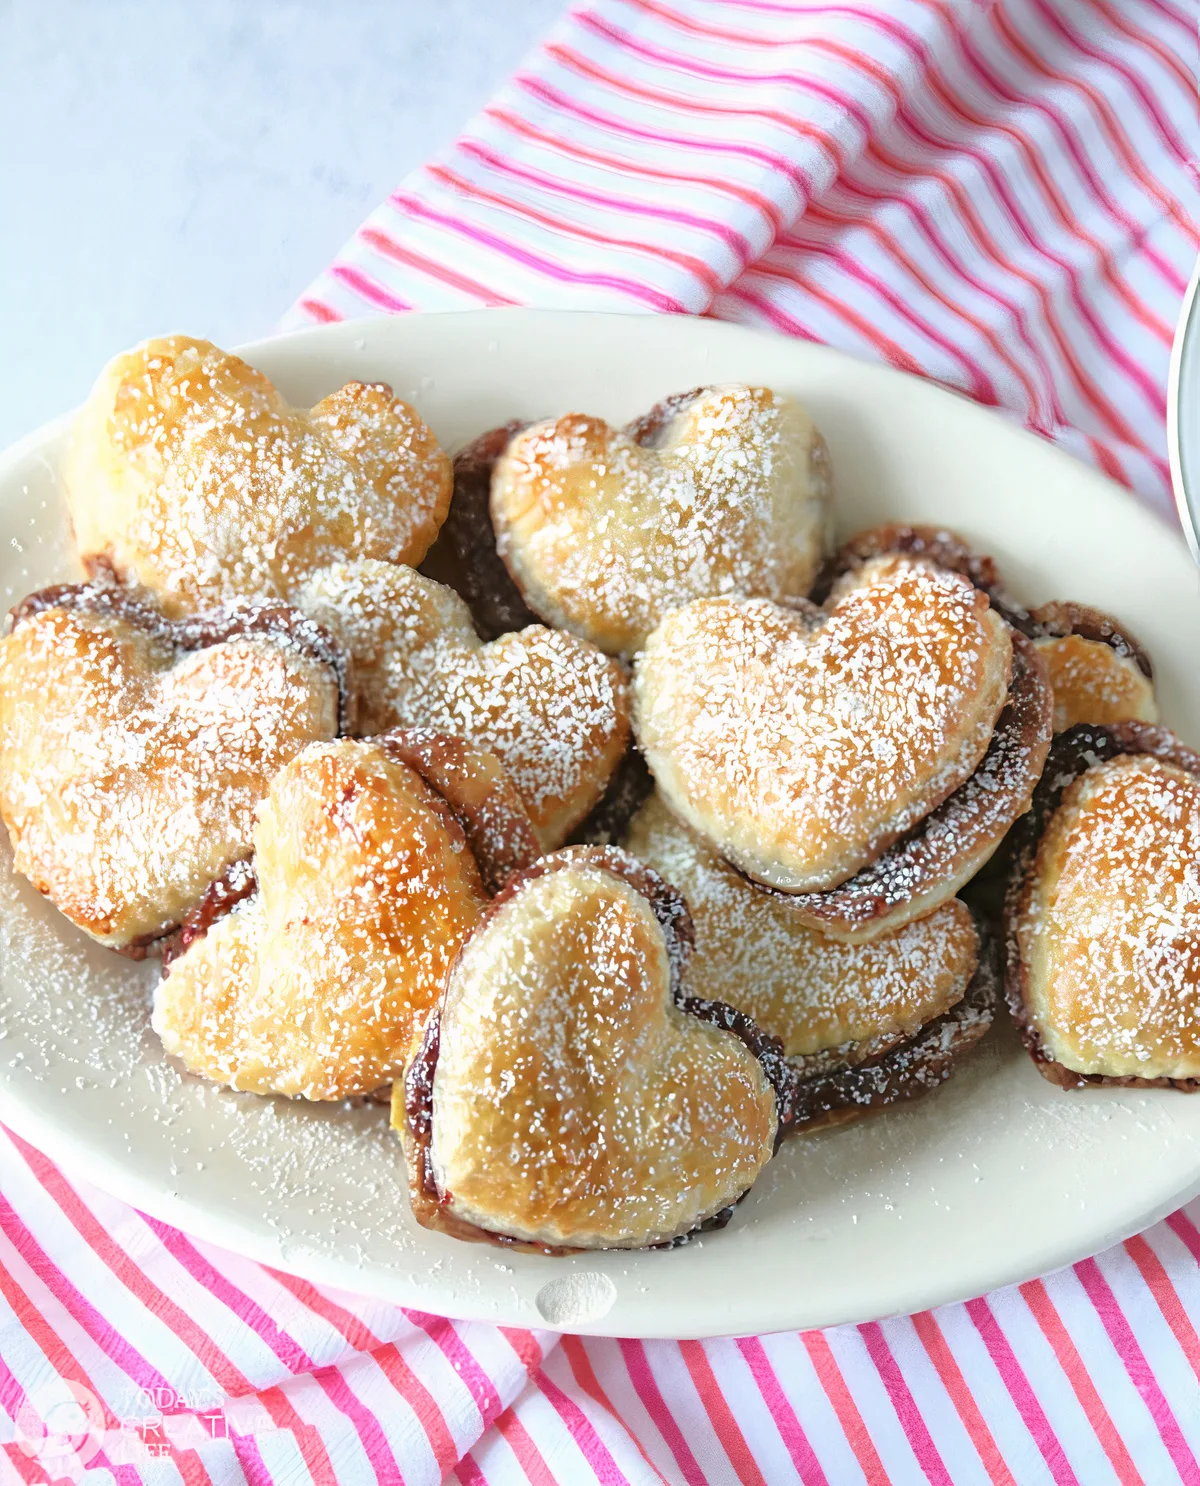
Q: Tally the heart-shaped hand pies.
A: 10